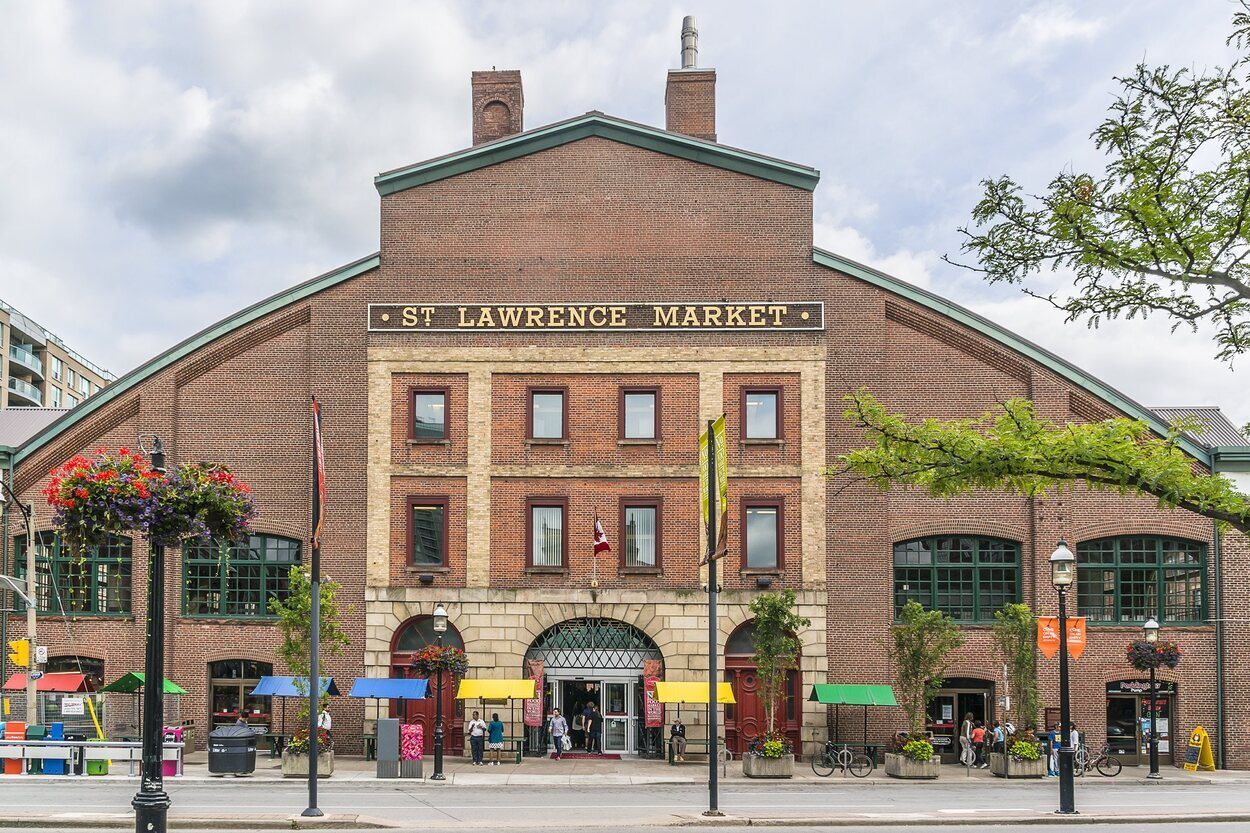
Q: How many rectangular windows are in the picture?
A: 8